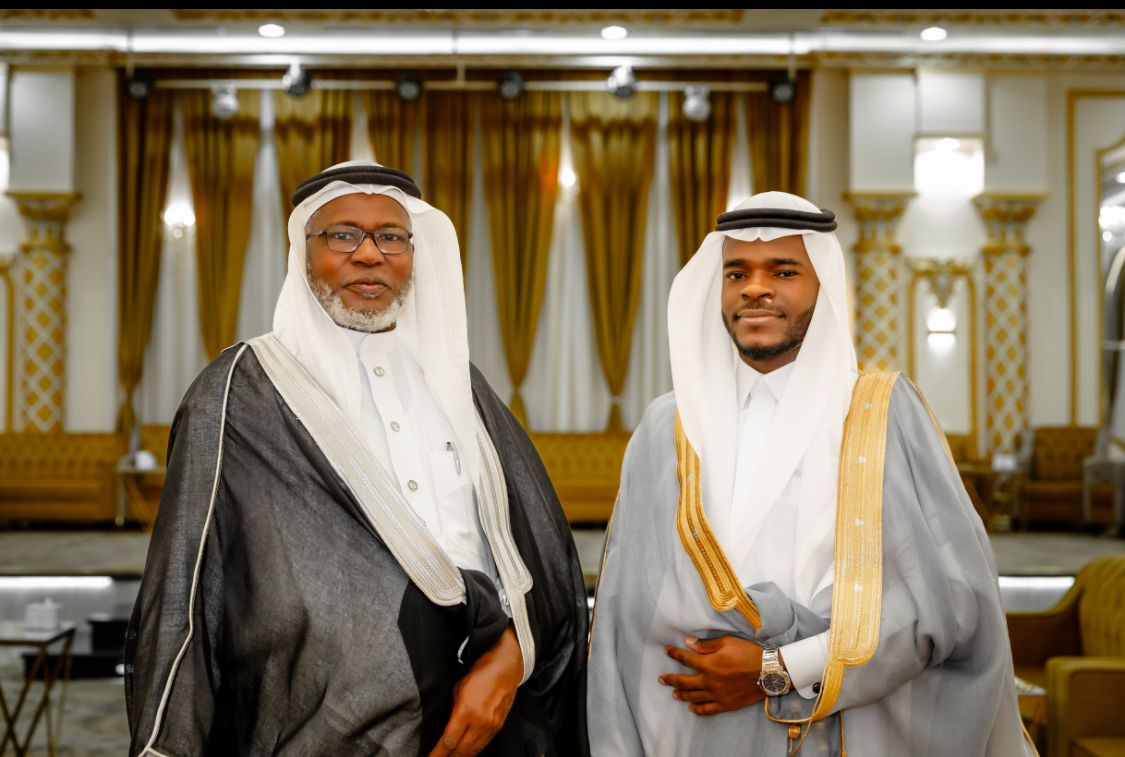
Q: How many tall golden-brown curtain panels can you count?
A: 9